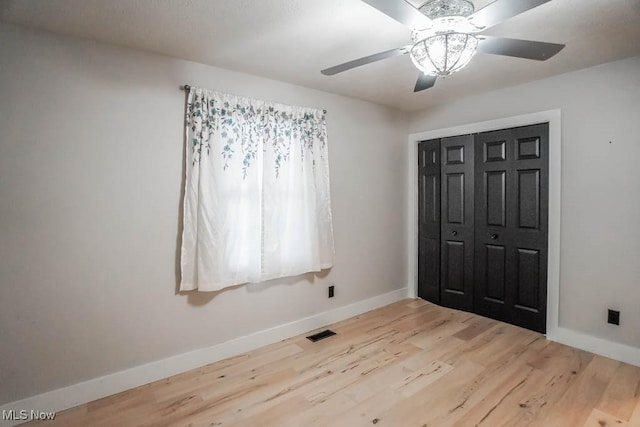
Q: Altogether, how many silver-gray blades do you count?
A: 5